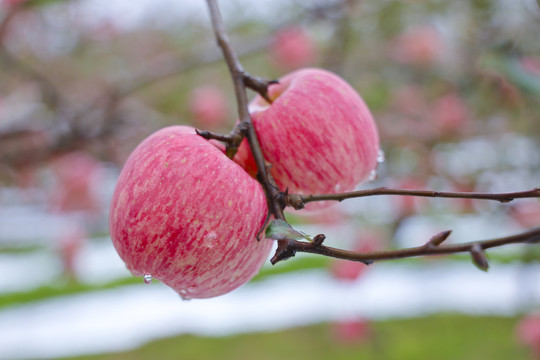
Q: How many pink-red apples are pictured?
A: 2